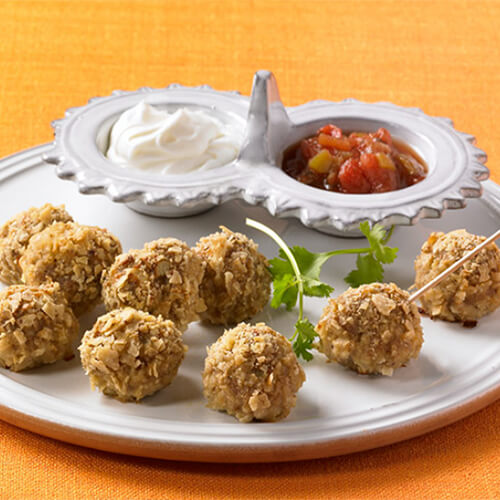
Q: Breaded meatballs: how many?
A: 9